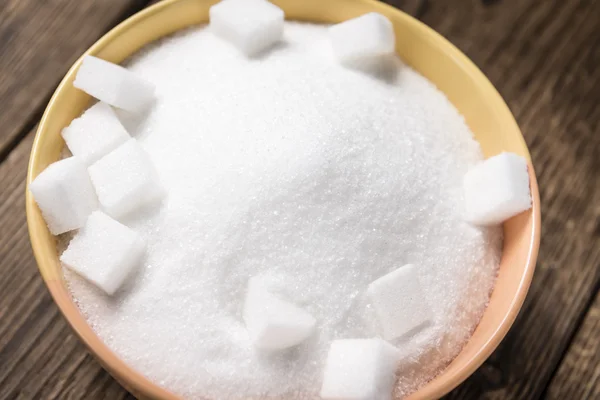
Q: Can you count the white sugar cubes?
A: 11